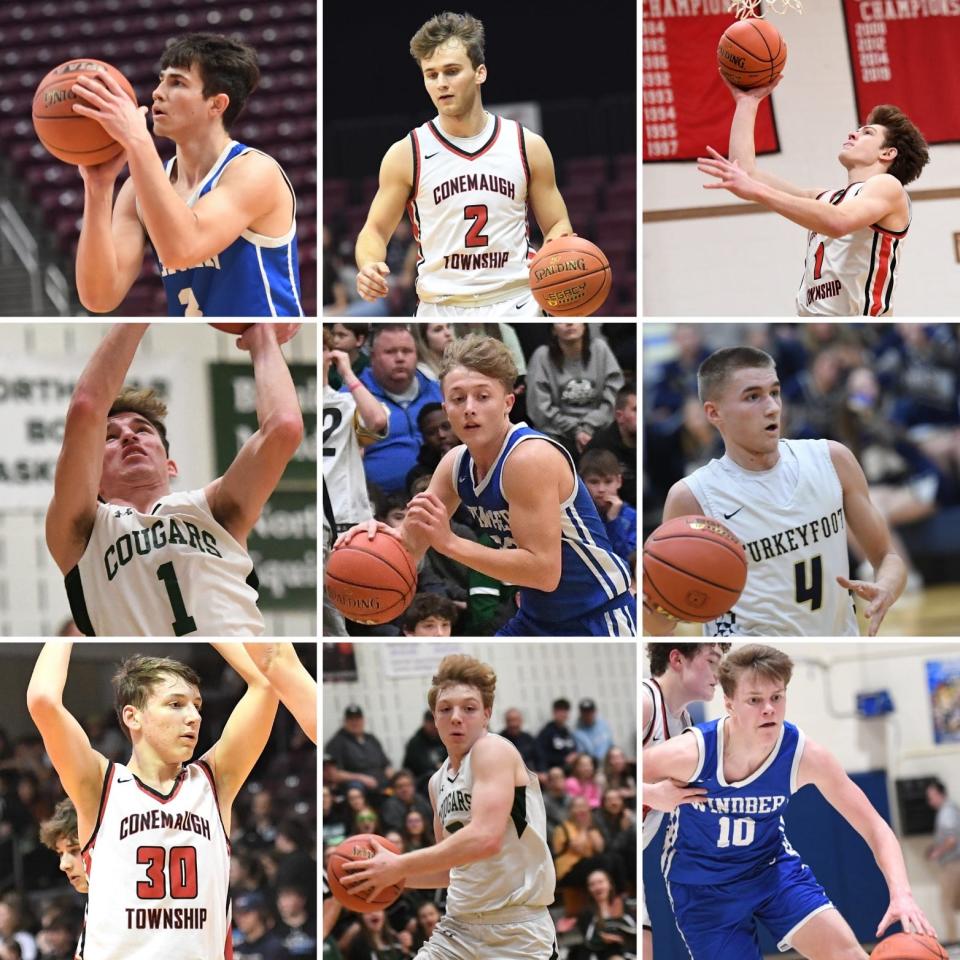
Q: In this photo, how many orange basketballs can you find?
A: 8